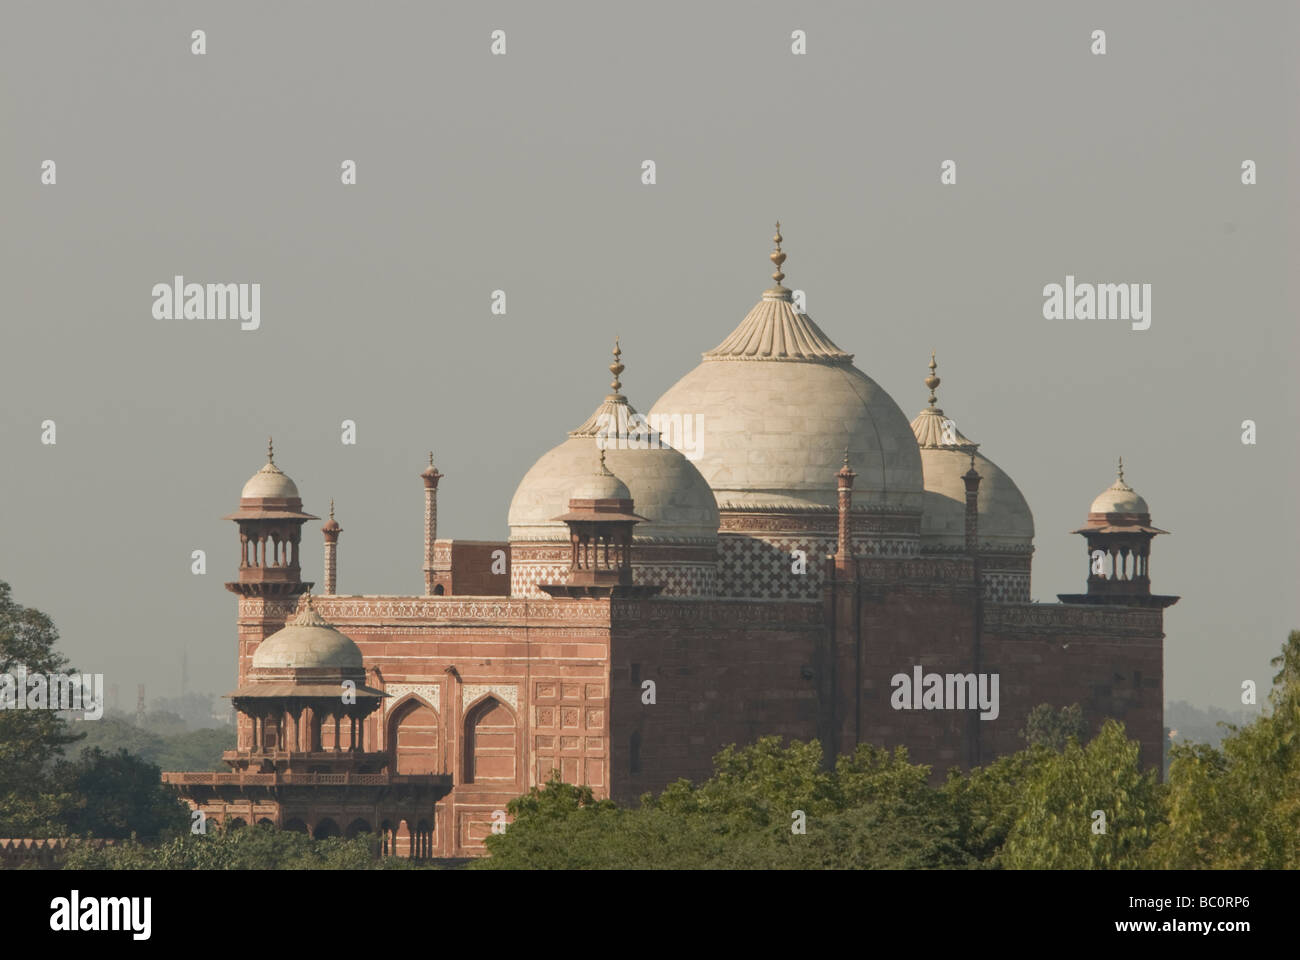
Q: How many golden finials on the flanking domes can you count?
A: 2